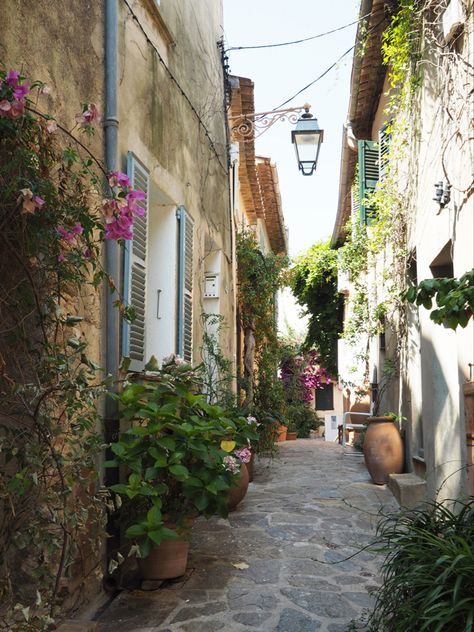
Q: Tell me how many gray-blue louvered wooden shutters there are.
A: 2